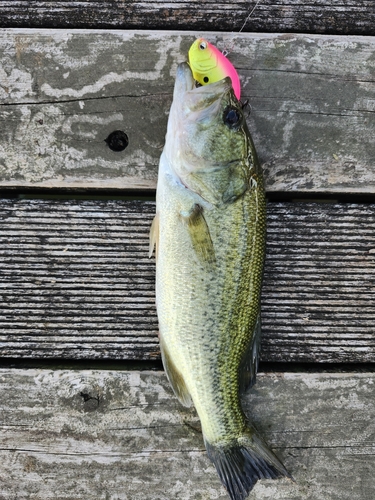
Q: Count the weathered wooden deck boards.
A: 4